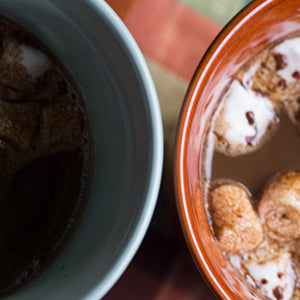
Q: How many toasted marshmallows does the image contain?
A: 2